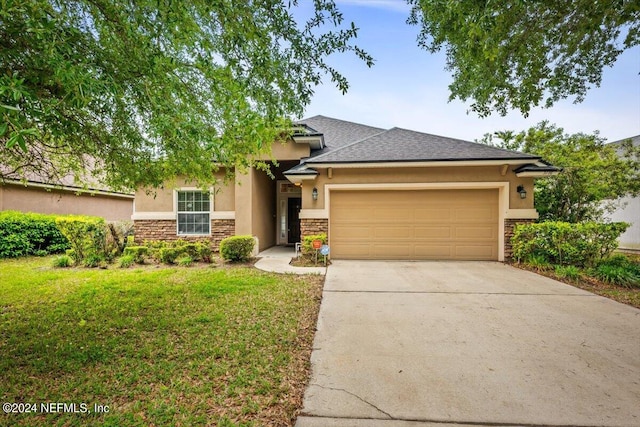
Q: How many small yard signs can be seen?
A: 2